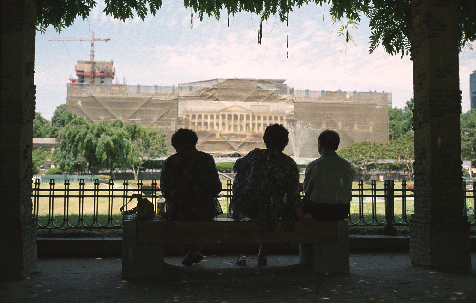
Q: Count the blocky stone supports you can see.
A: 2